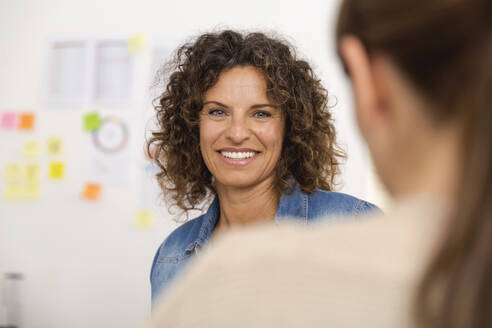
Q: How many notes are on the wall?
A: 13